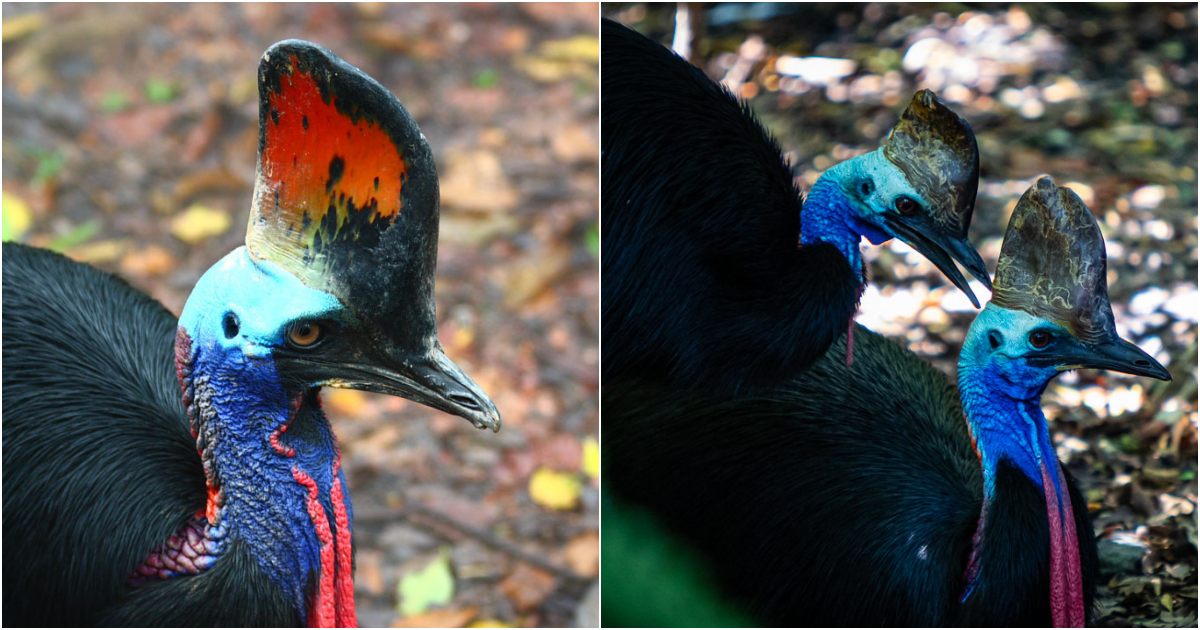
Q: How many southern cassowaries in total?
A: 3